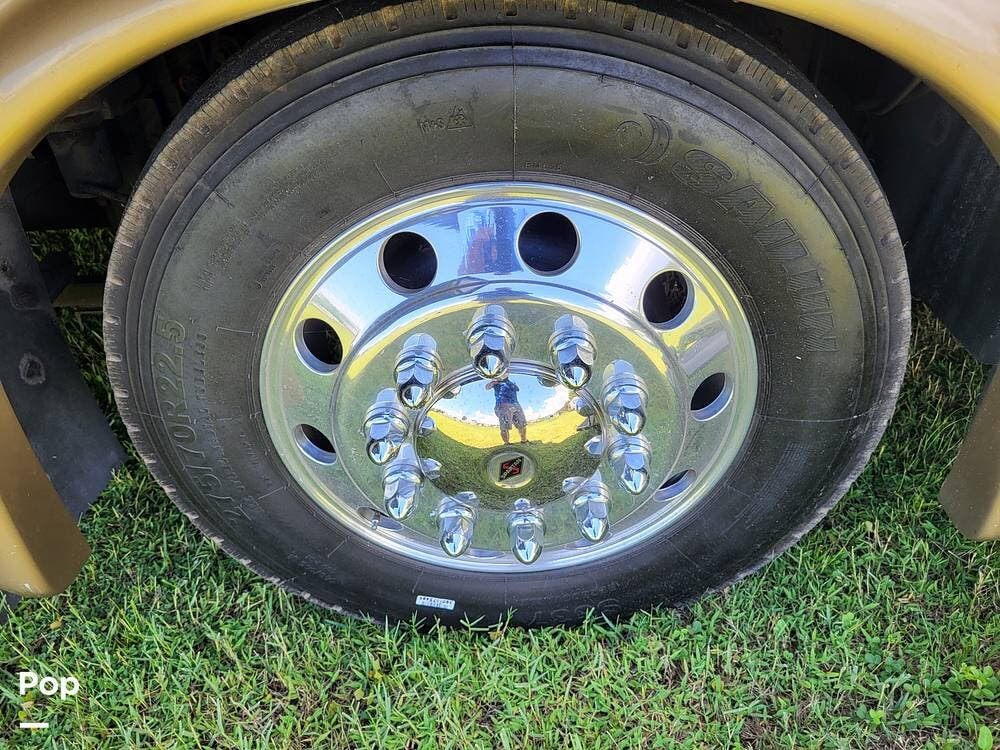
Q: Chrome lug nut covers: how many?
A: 10